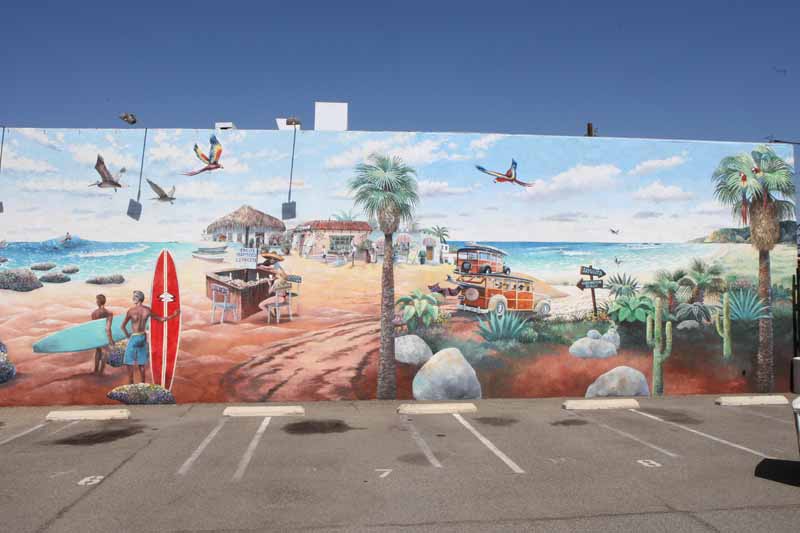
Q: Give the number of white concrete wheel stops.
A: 5